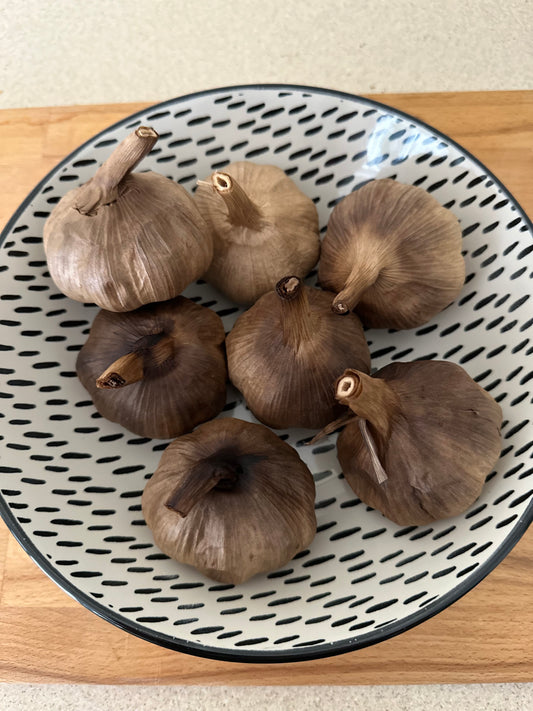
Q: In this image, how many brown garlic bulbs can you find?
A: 7